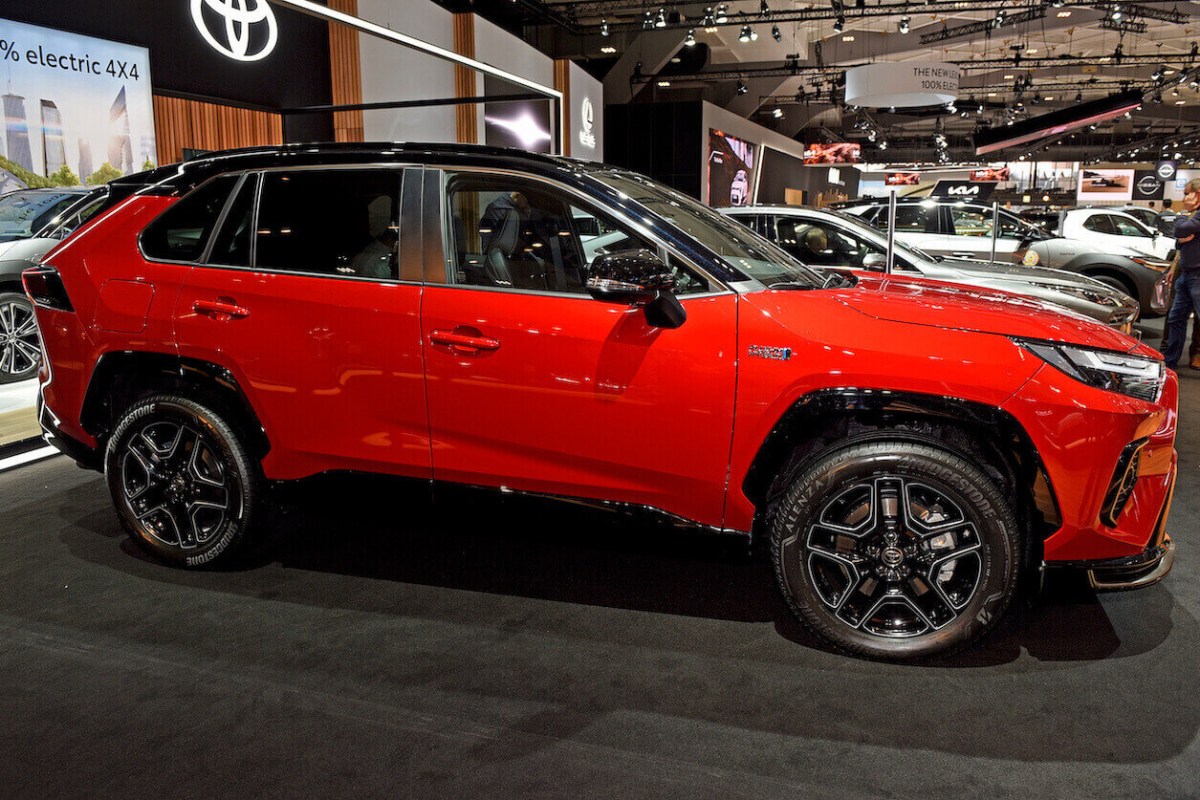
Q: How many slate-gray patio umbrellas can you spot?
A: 0